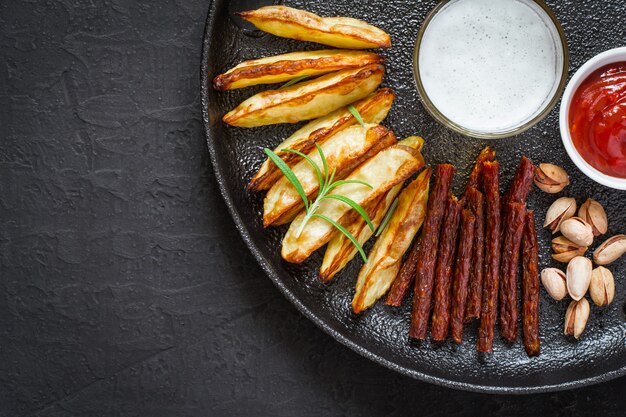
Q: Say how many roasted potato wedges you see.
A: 8